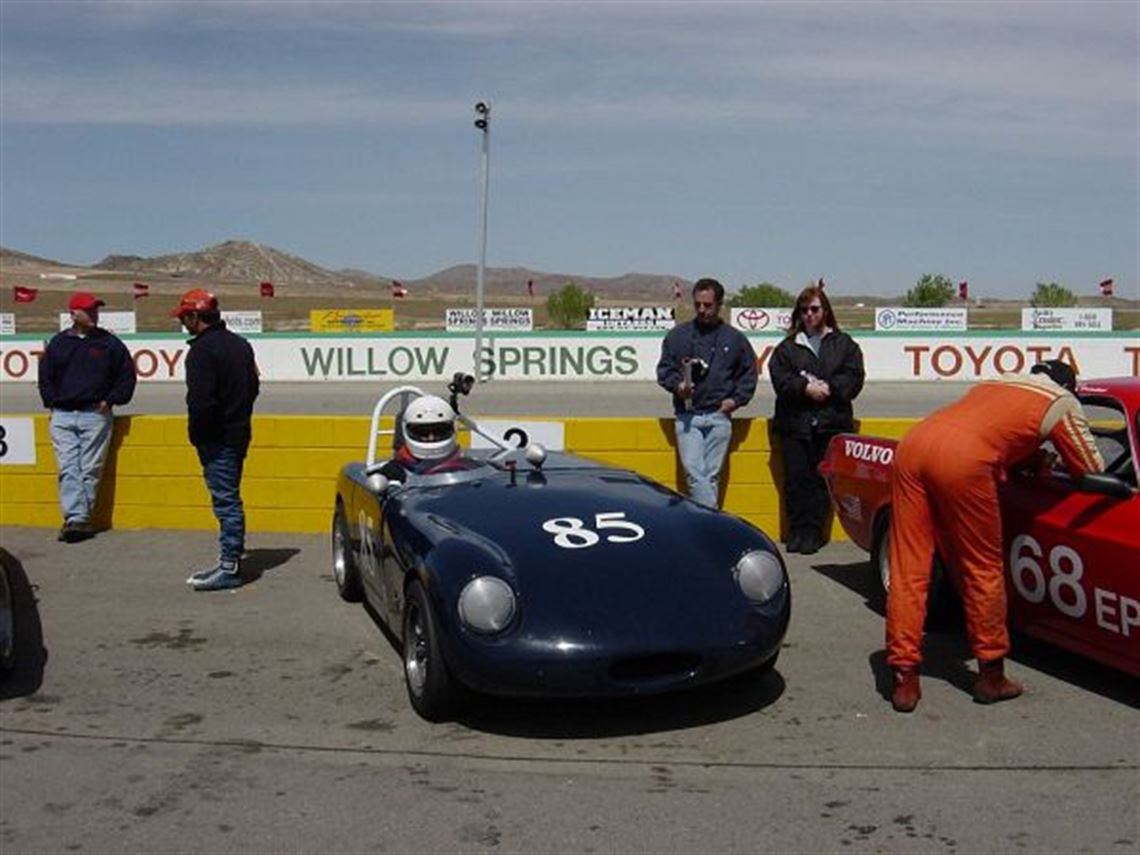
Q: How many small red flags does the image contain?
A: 9